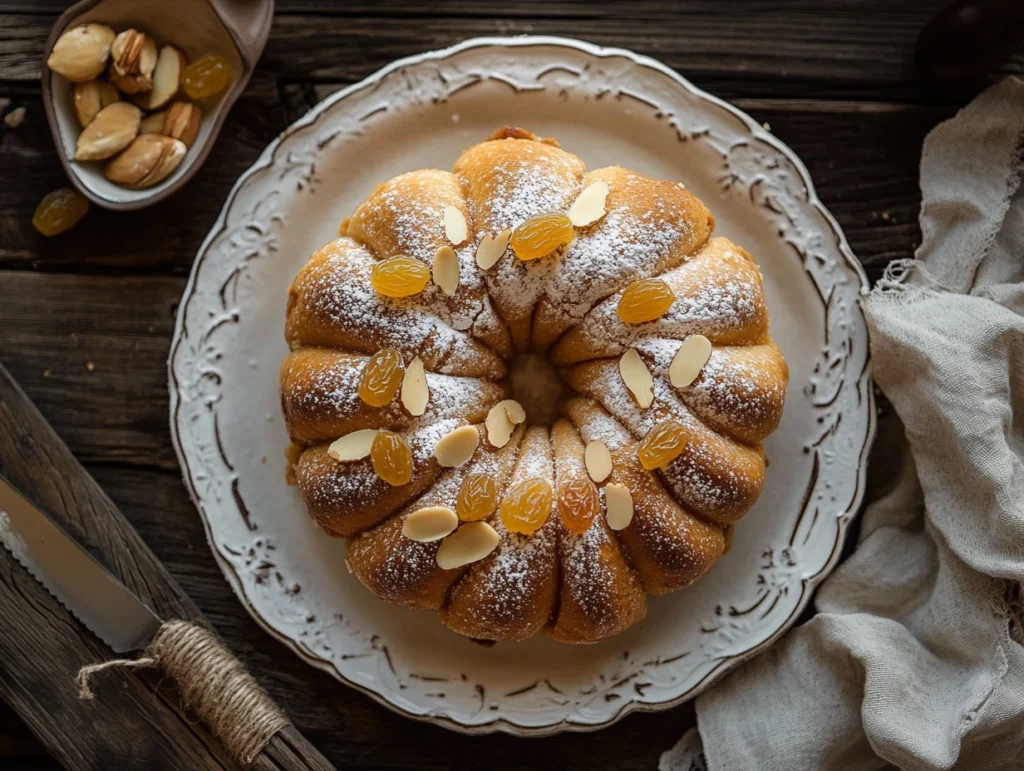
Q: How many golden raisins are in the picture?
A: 11